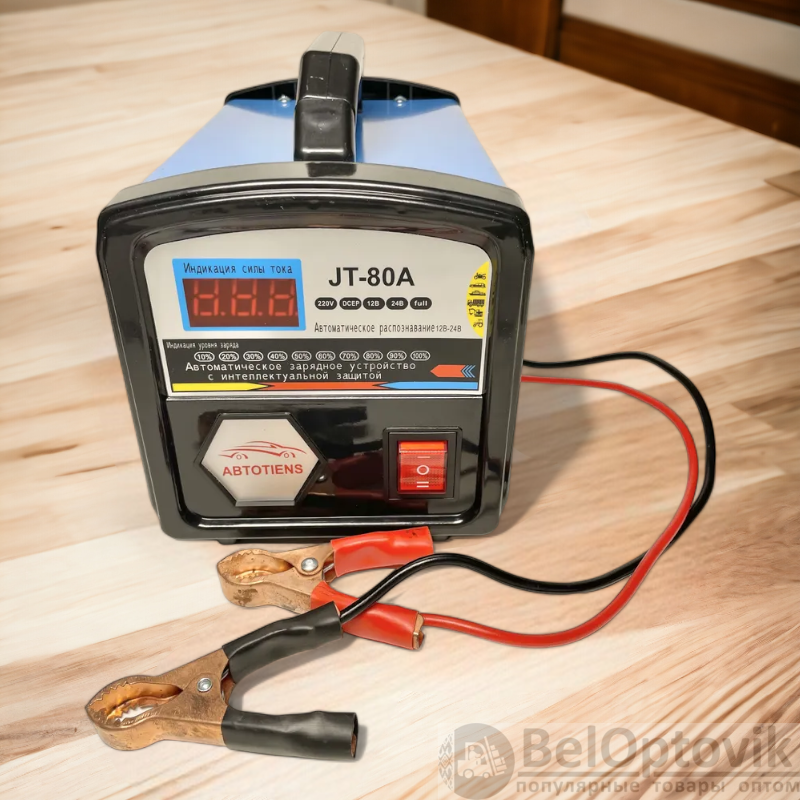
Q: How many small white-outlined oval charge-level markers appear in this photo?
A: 10